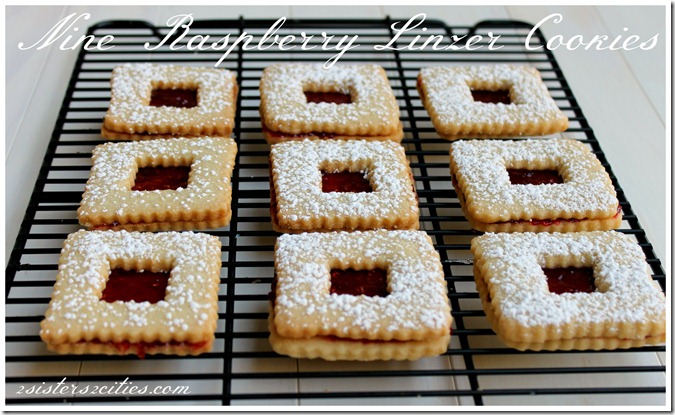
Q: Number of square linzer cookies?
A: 9